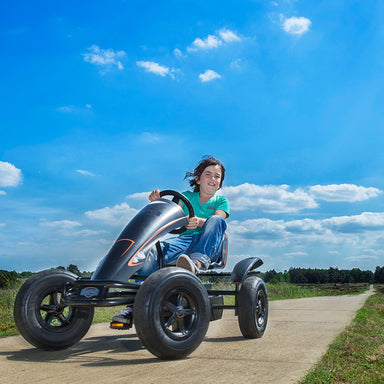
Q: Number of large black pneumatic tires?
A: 3